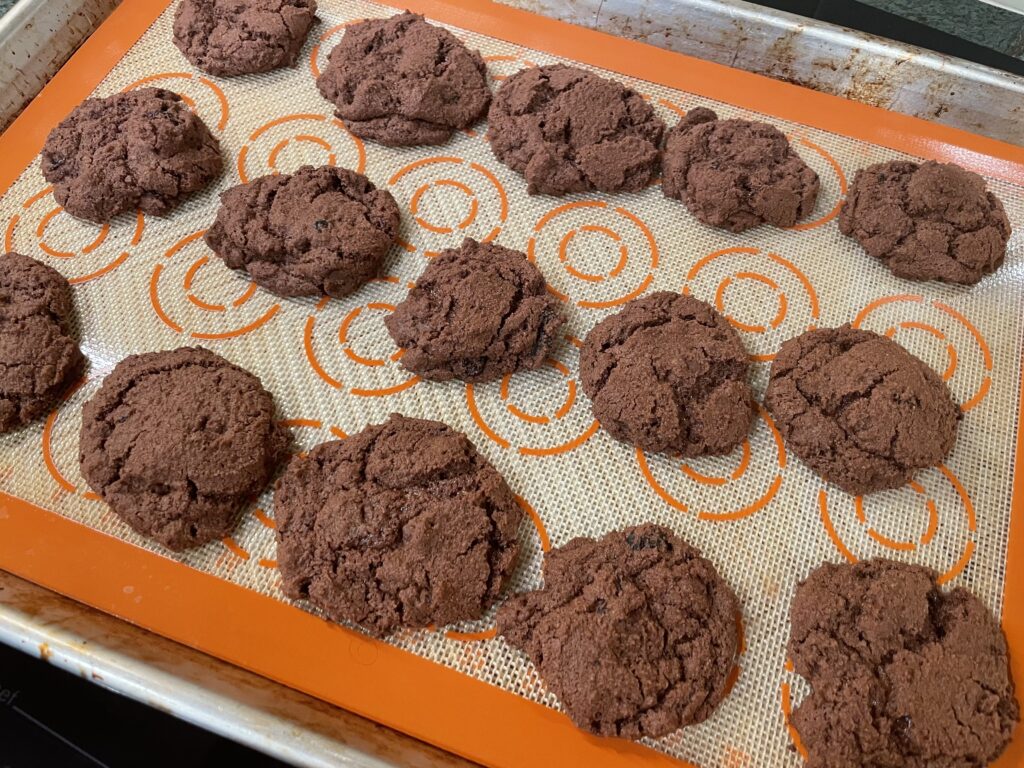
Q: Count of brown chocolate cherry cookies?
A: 15